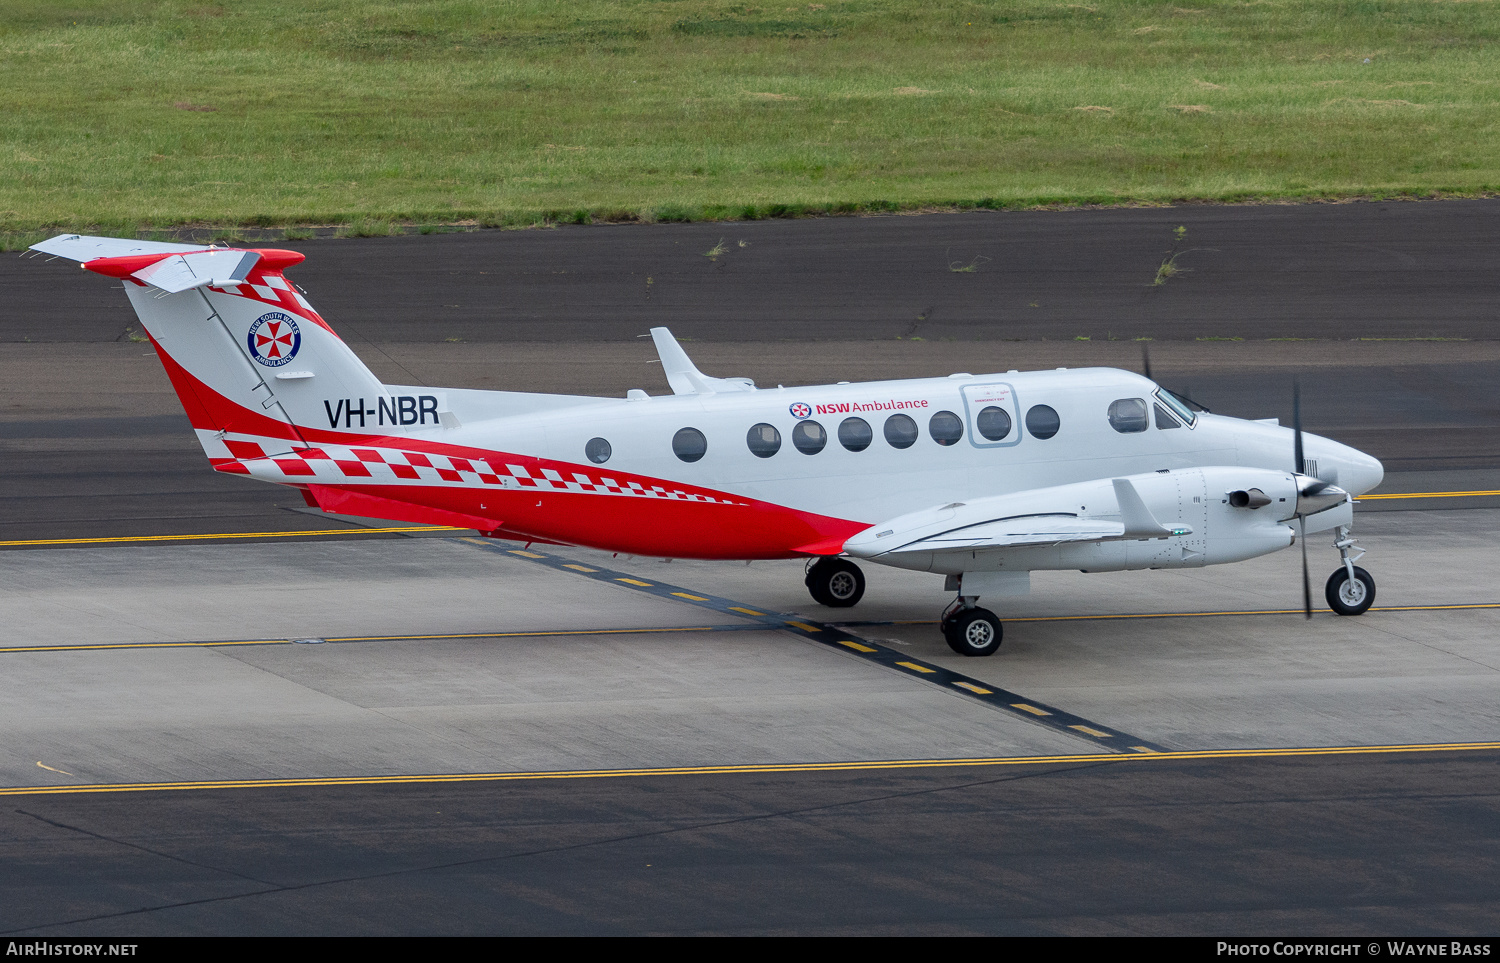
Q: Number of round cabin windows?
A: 9